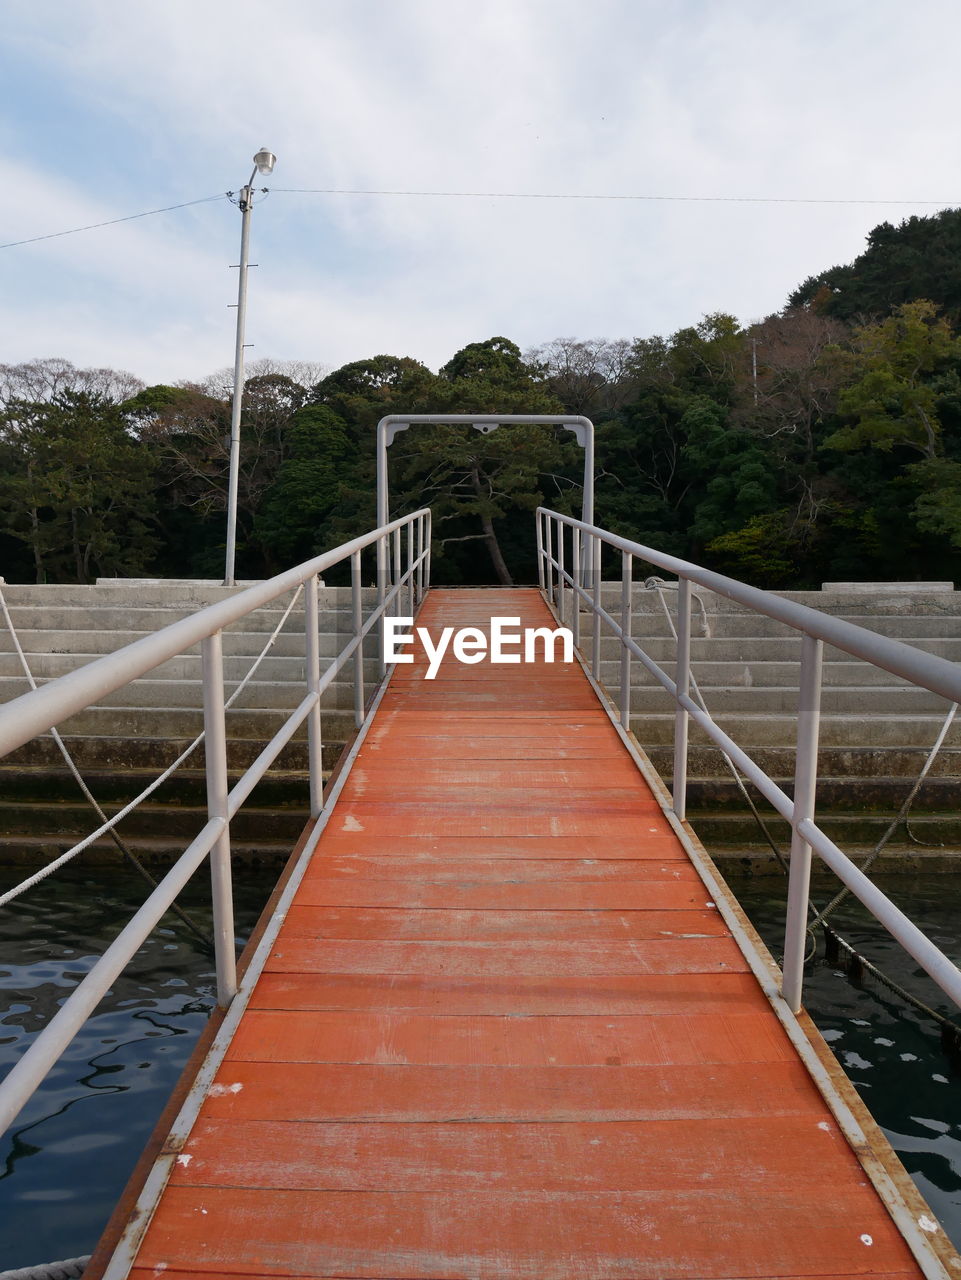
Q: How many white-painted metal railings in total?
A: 2